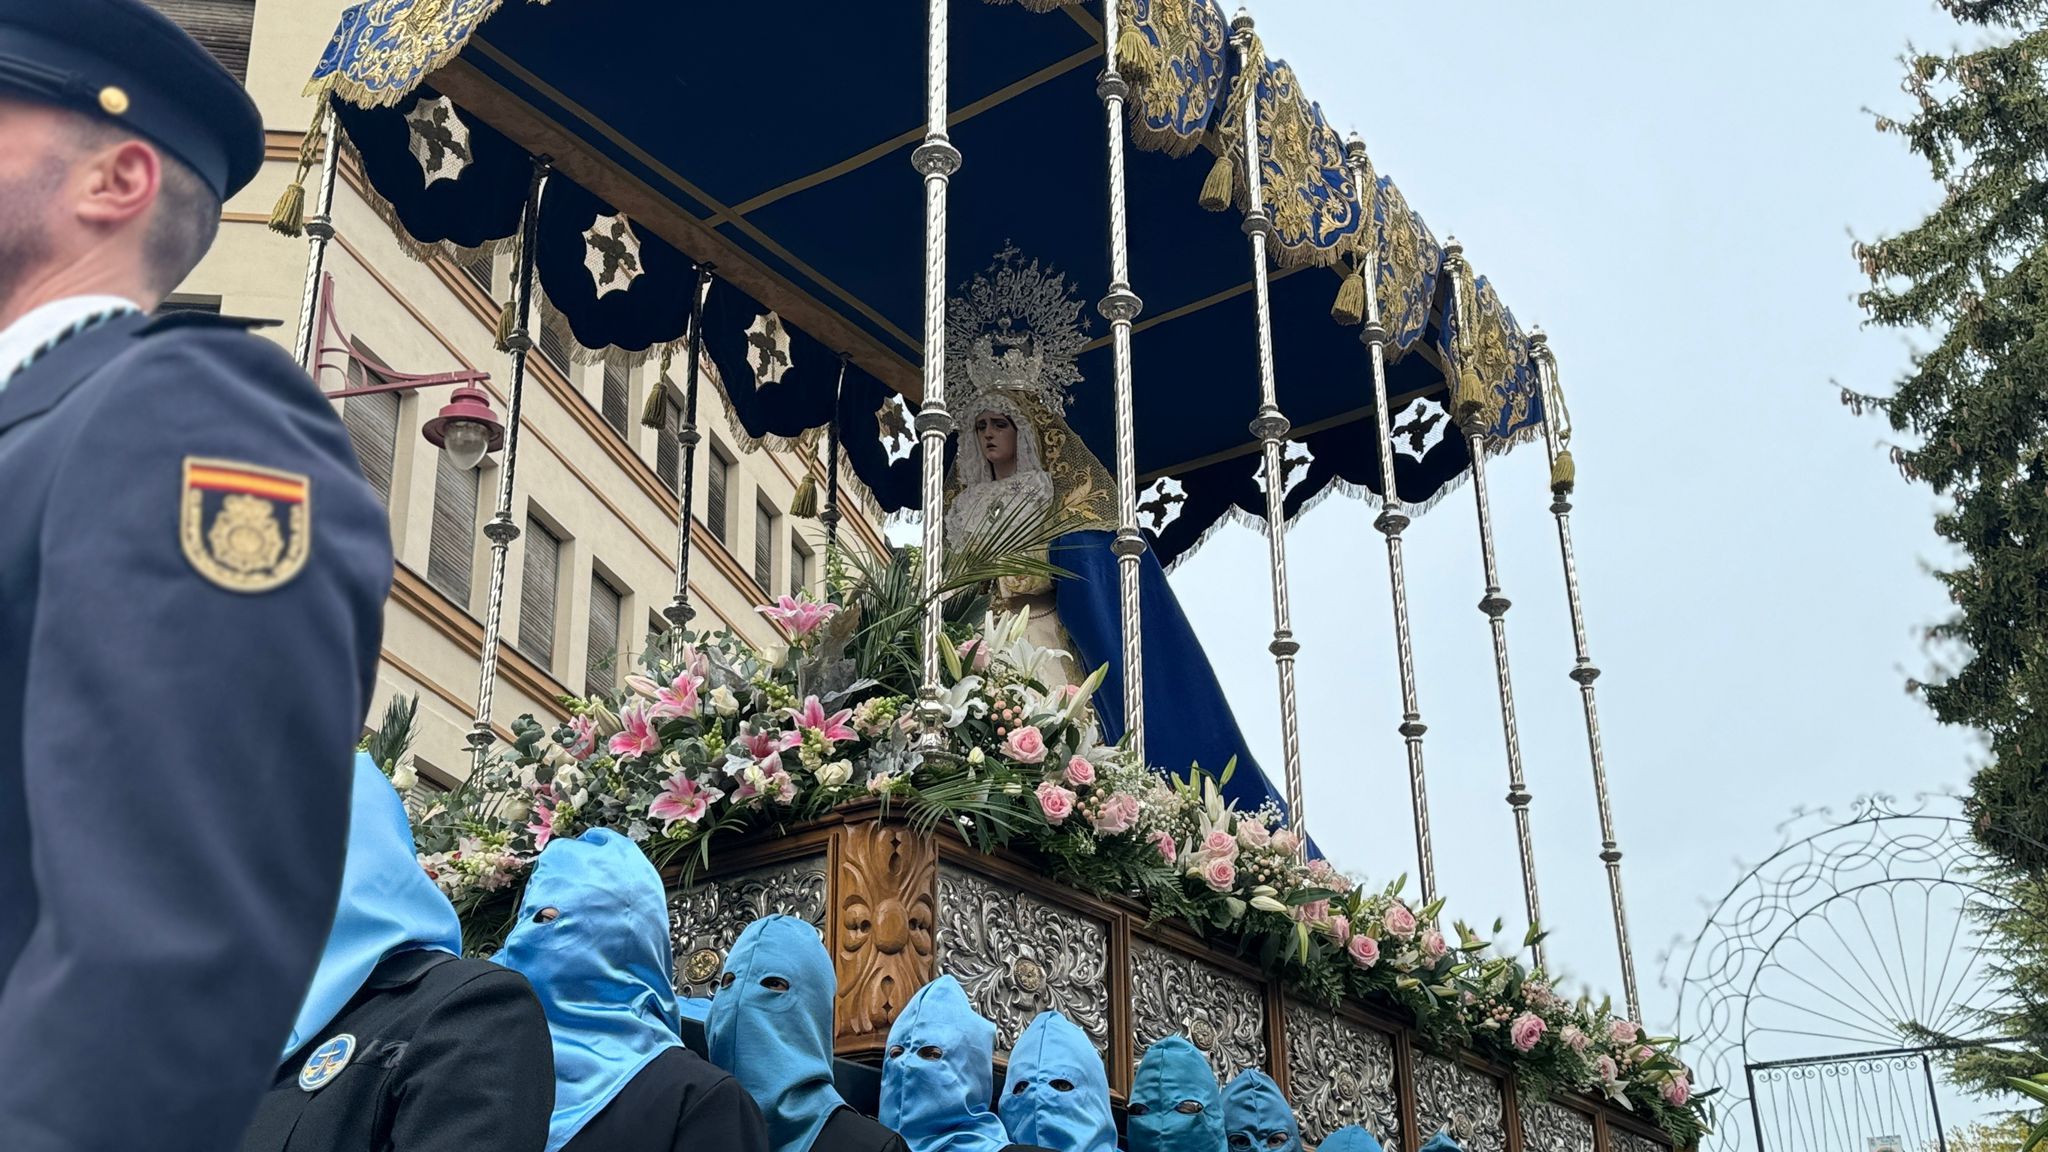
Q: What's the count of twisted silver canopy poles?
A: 10